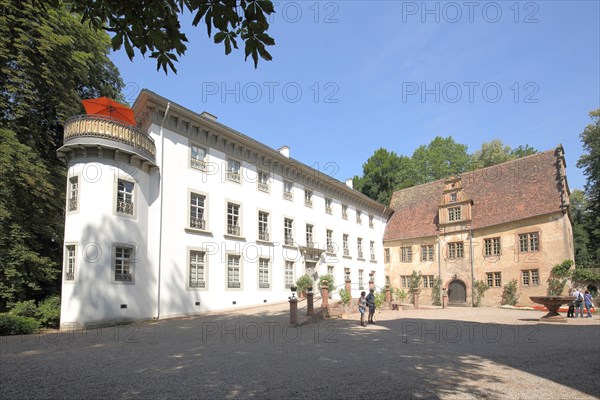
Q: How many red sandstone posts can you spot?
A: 8